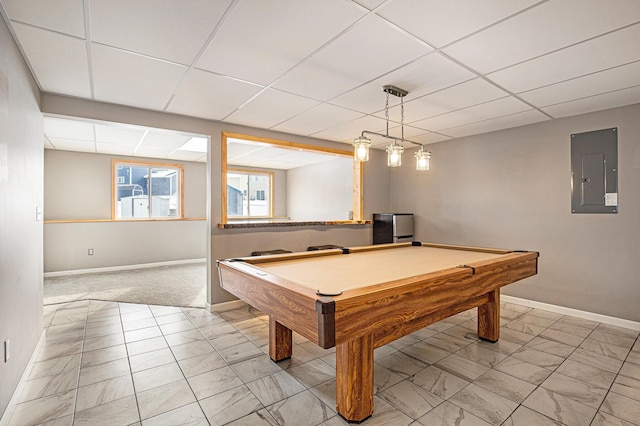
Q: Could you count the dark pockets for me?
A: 6